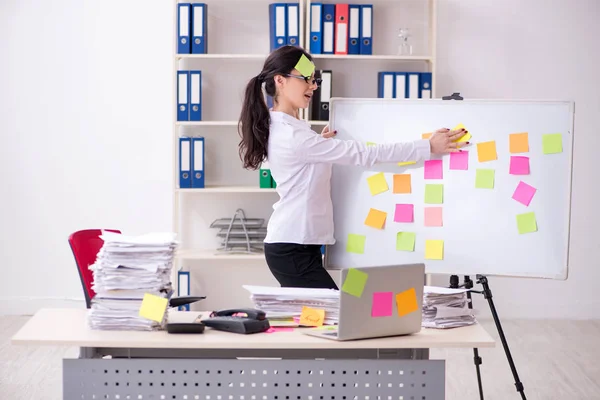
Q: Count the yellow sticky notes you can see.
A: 5